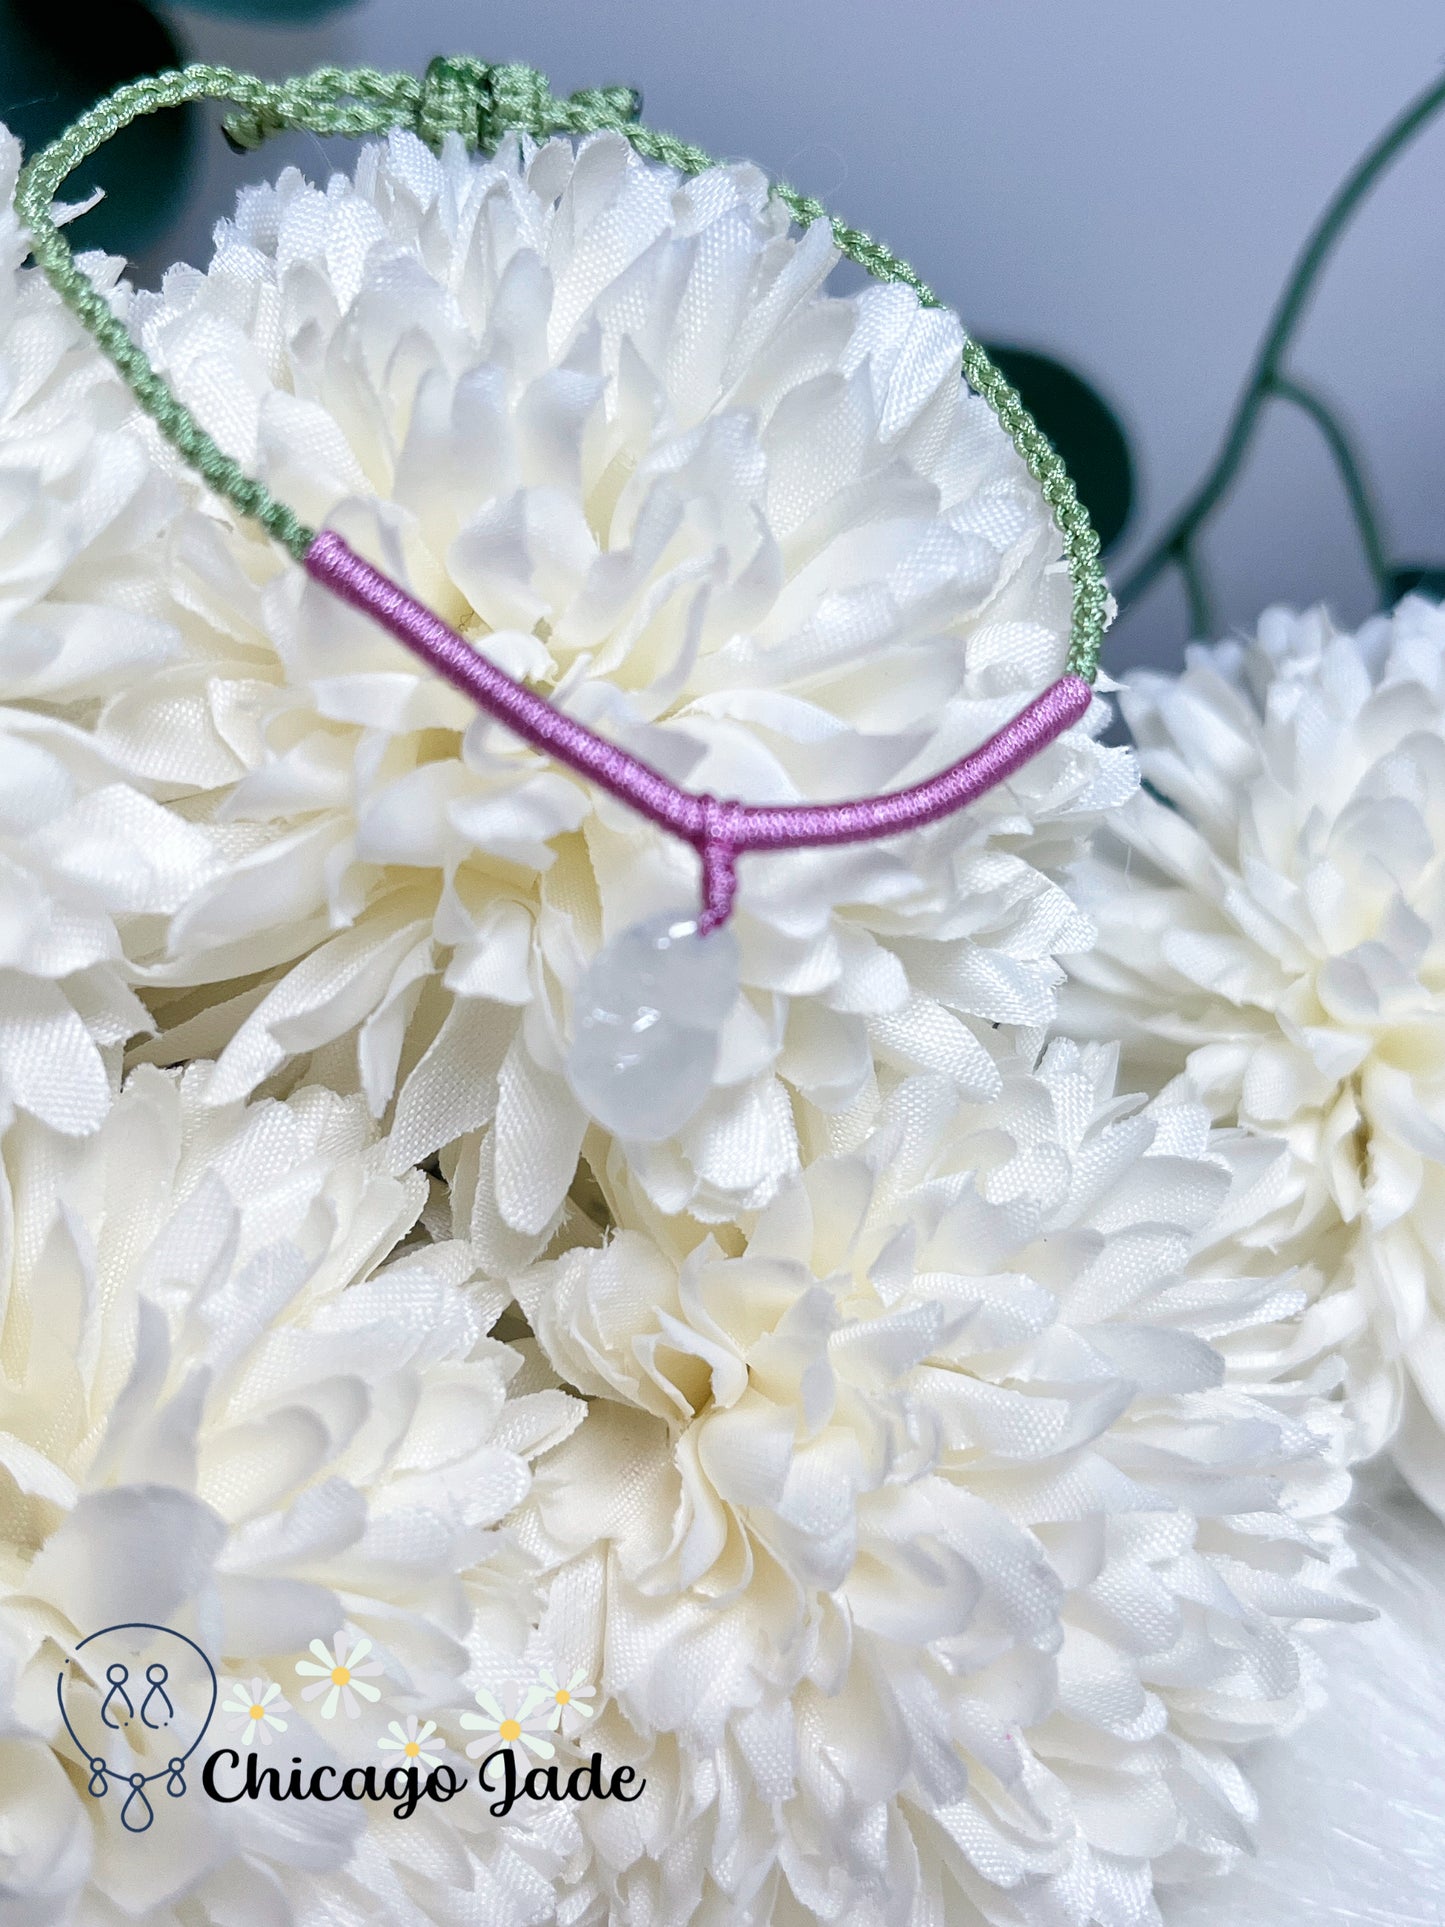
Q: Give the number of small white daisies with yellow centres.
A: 5